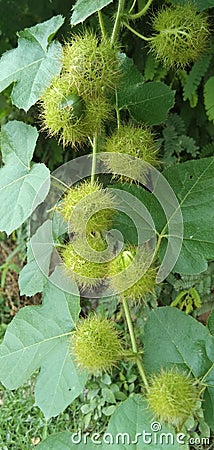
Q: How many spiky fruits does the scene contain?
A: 9